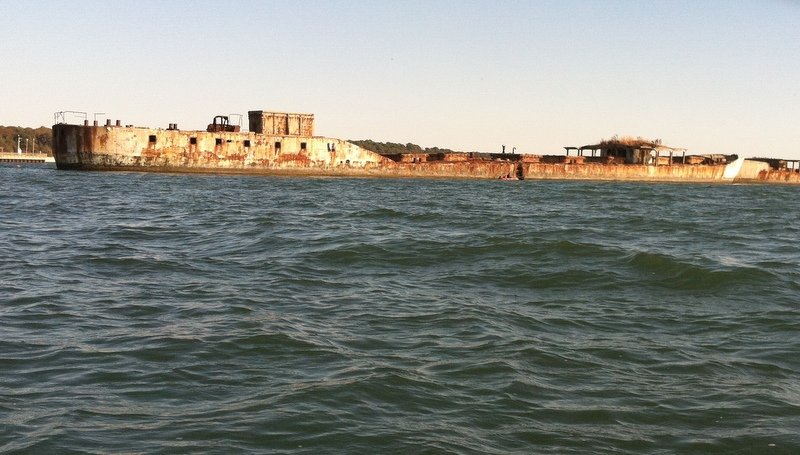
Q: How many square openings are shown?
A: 6